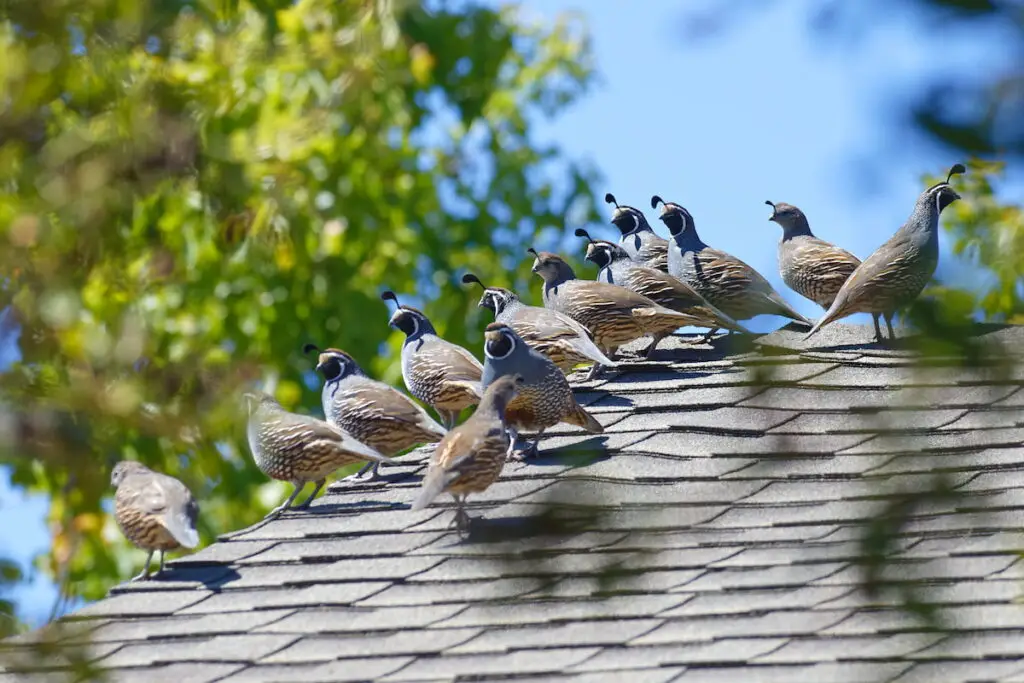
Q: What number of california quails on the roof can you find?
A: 13